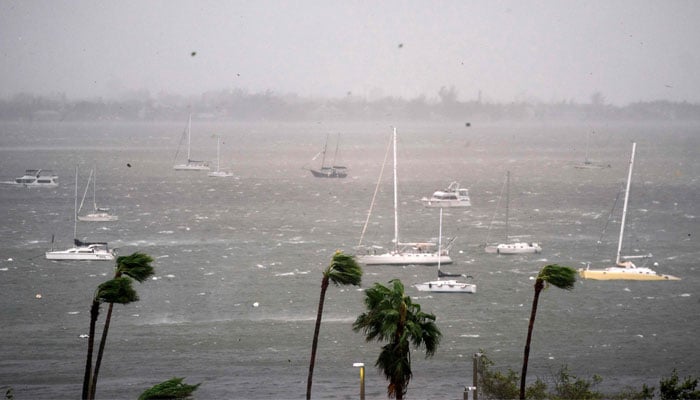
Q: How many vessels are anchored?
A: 12